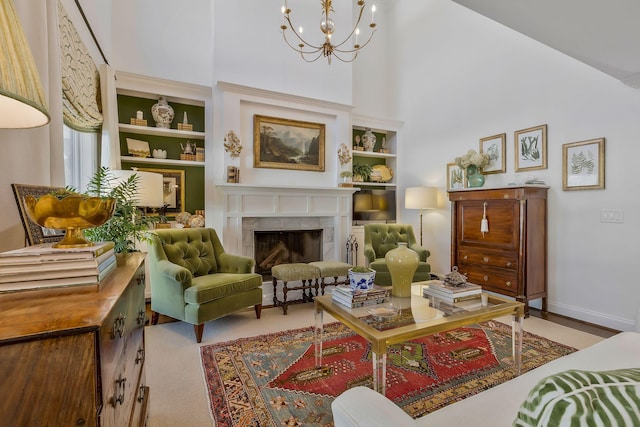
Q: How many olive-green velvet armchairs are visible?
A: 2